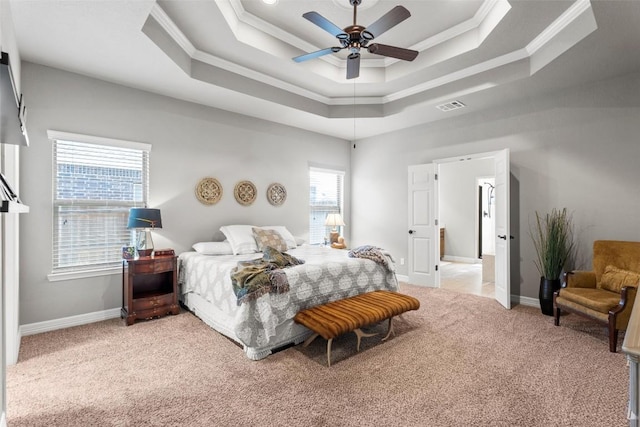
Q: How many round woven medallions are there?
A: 3